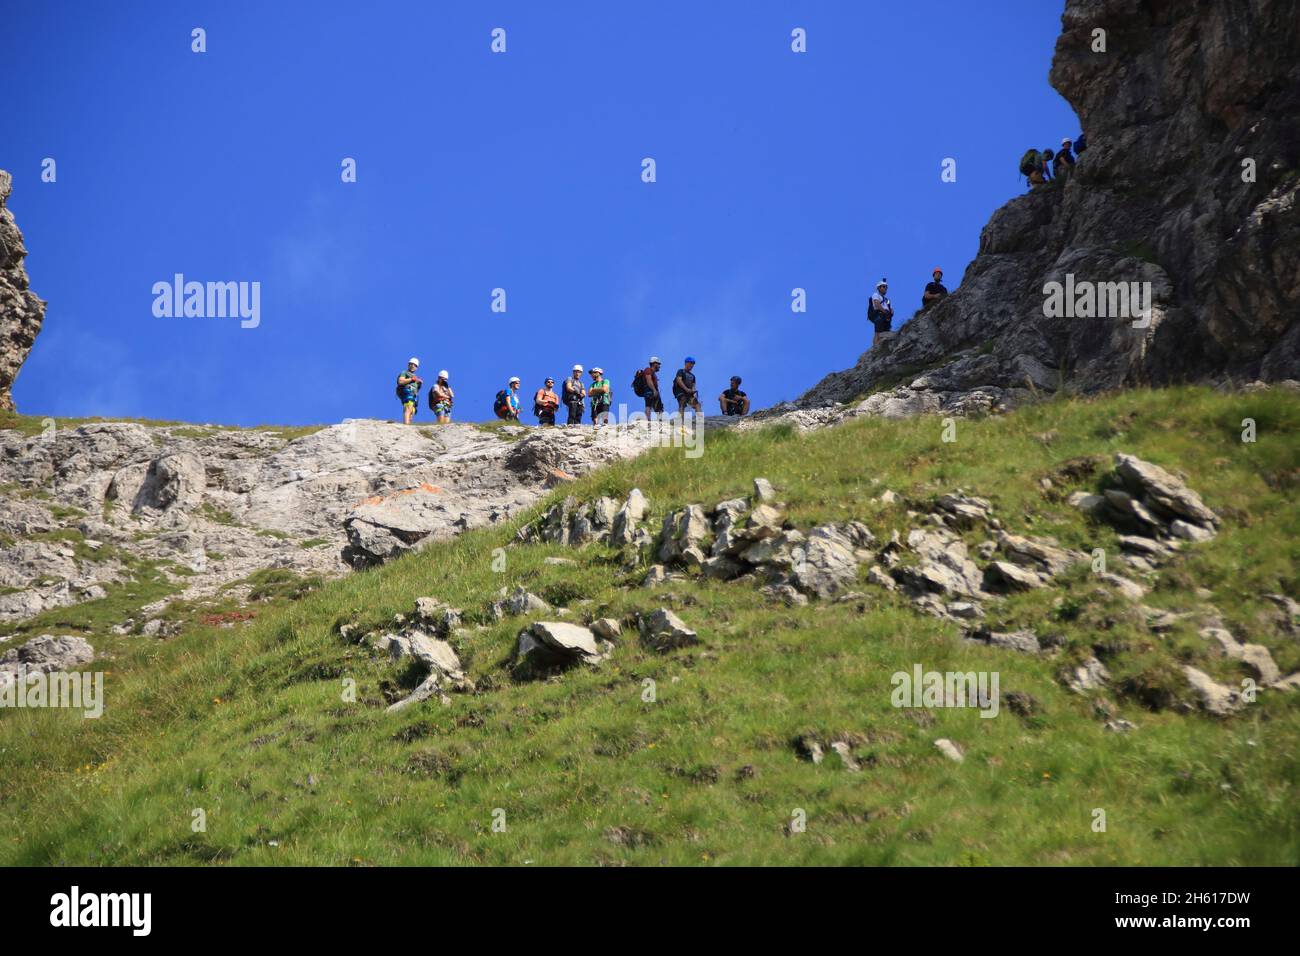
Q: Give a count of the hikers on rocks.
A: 14